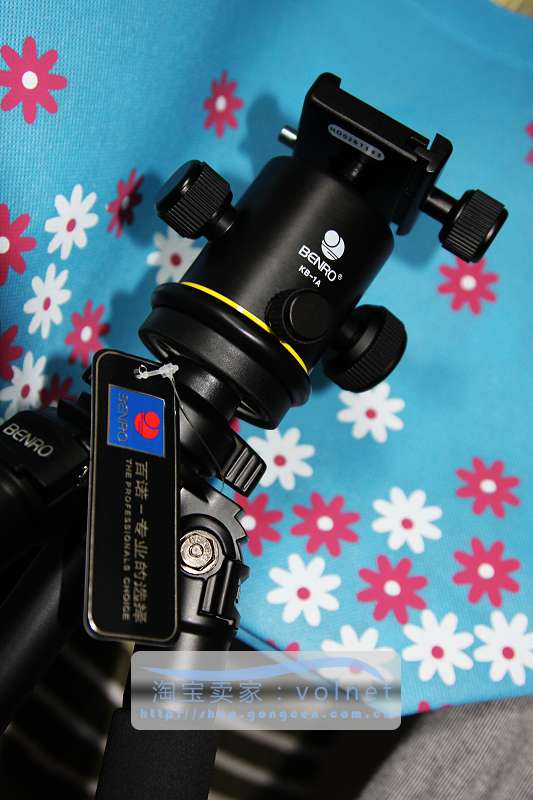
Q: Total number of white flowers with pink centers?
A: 11